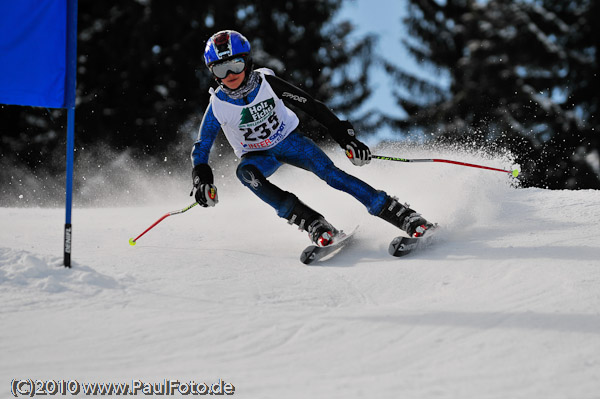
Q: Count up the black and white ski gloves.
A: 2